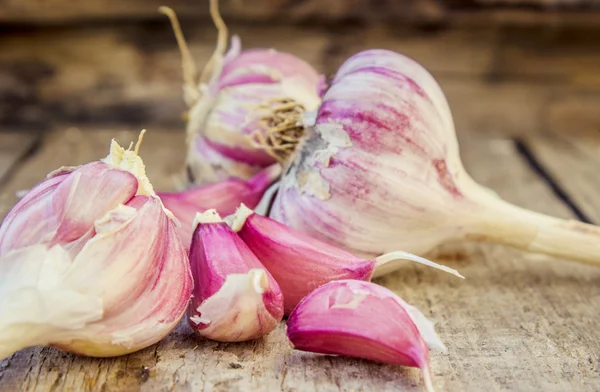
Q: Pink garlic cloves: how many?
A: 4